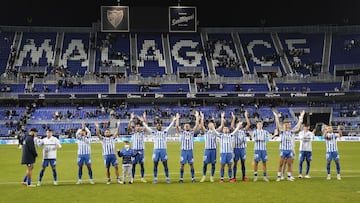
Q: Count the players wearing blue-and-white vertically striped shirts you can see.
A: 11